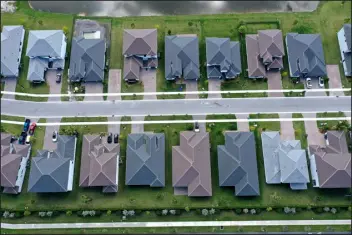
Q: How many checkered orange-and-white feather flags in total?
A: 0